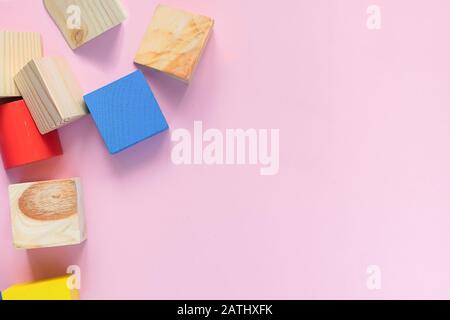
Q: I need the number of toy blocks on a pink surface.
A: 8